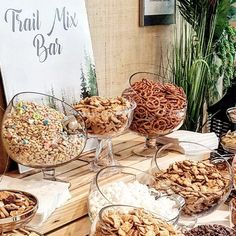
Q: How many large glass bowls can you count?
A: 6